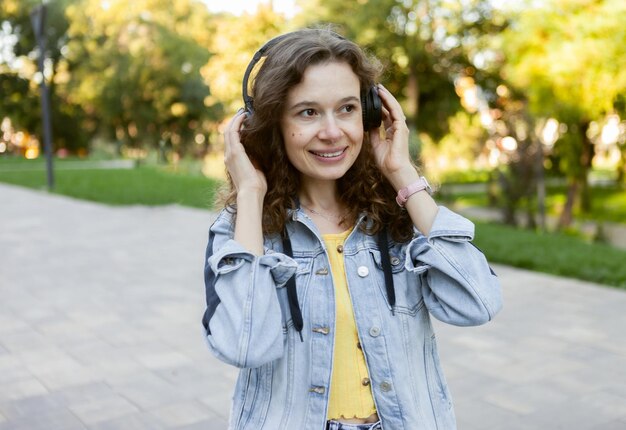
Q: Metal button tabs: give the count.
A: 4